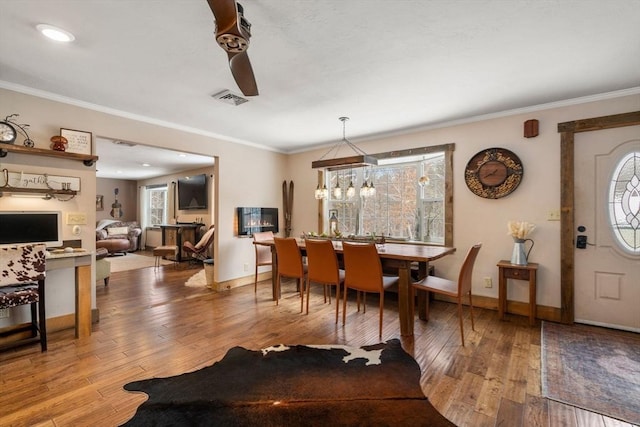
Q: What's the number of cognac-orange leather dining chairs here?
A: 5